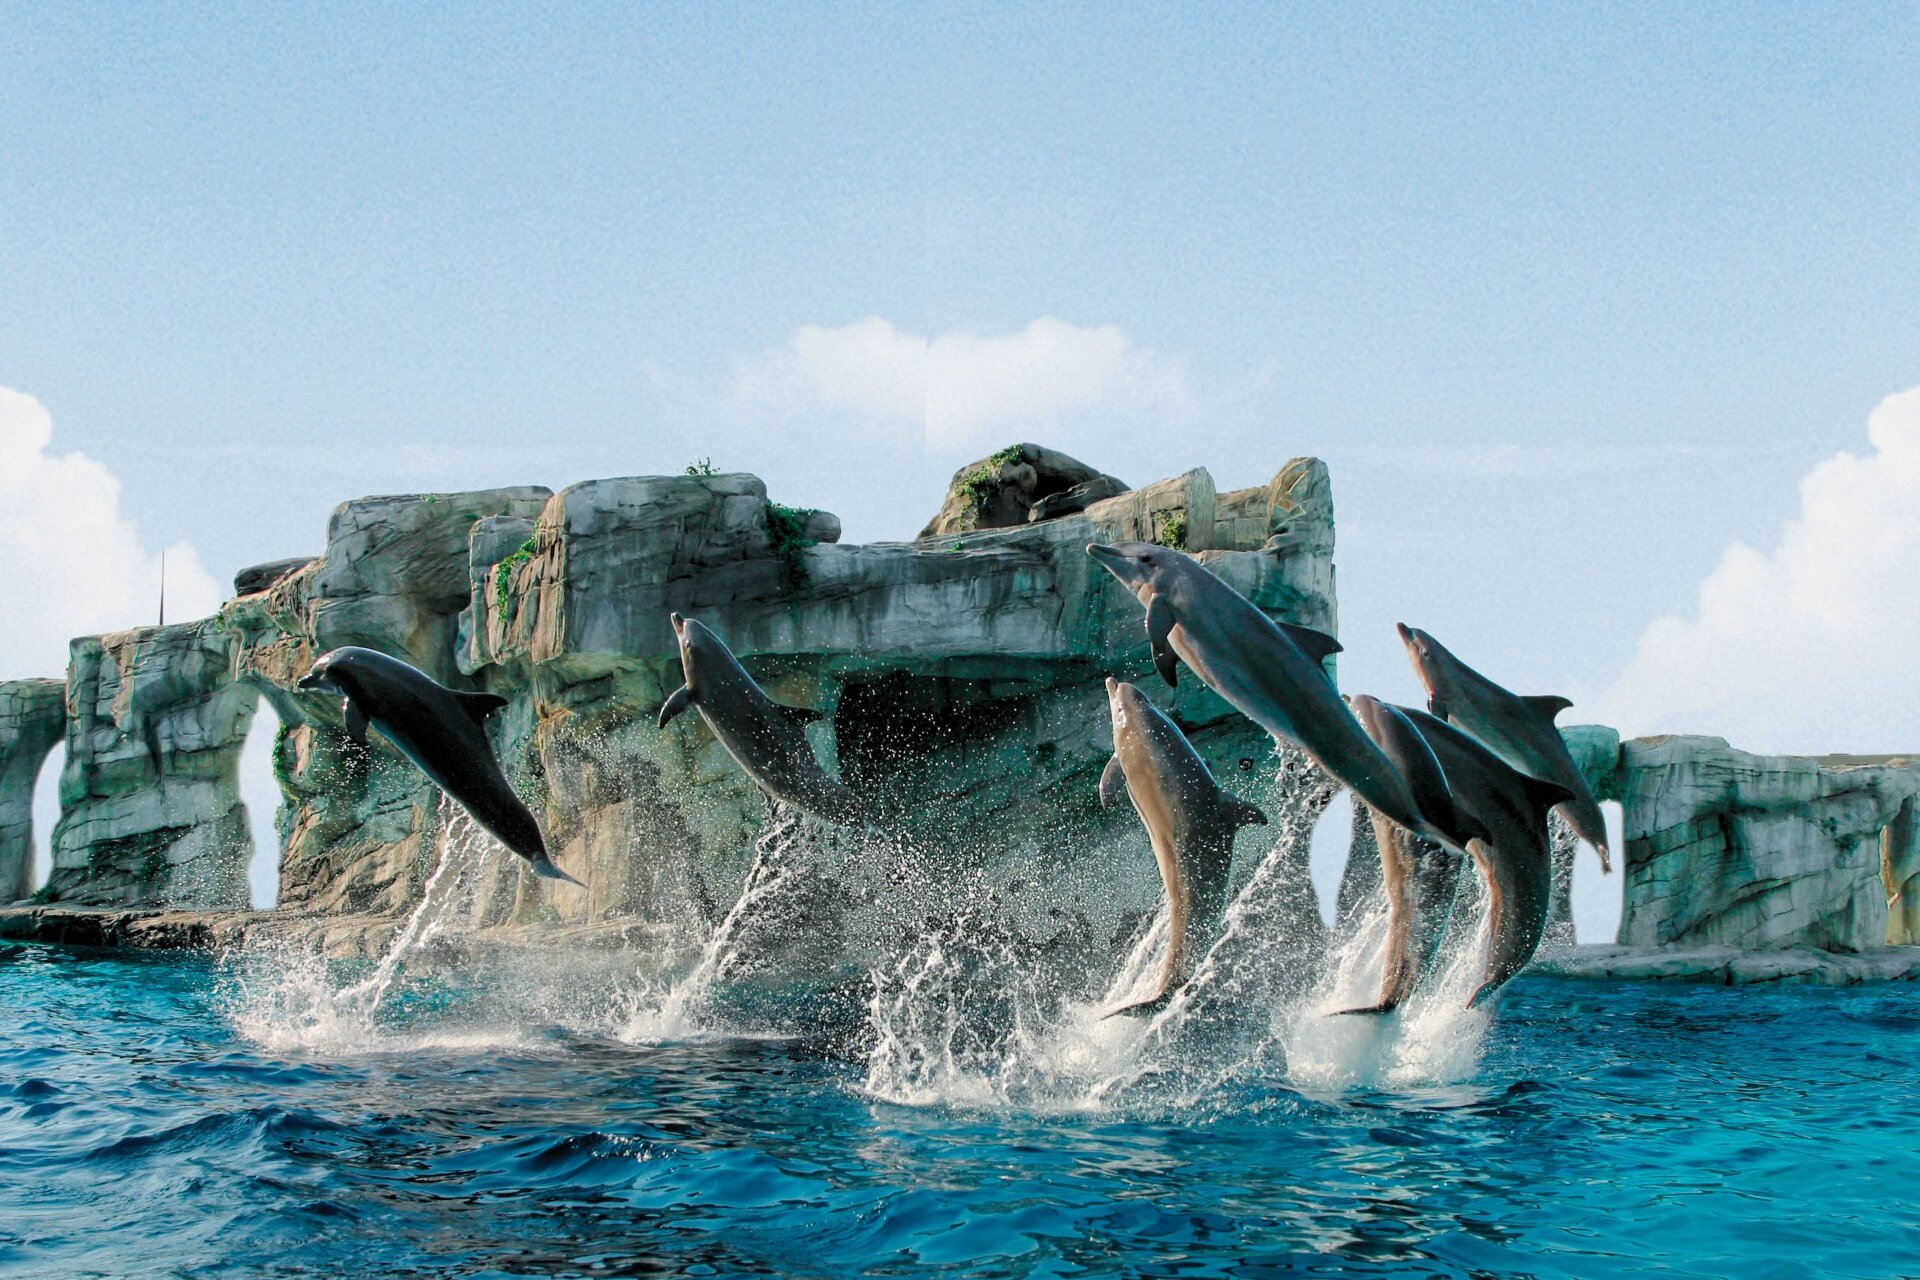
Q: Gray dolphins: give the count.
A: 7